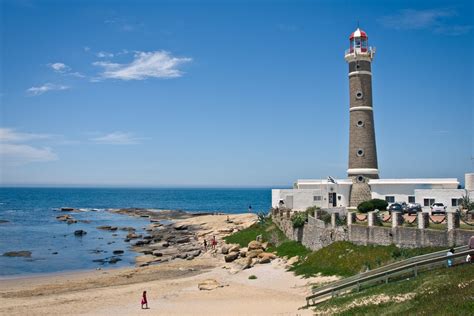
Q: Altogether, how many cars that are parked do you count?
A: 3